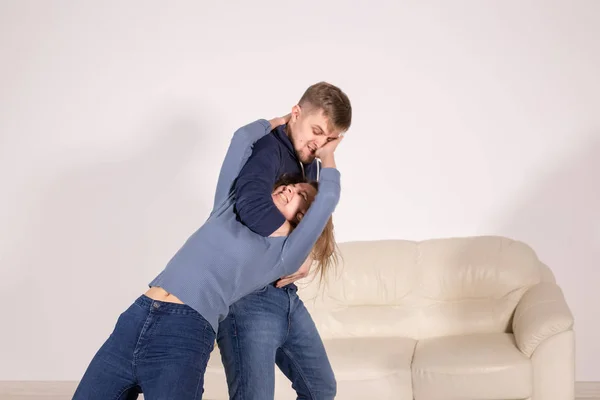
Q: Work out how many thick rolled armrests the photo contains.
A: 1